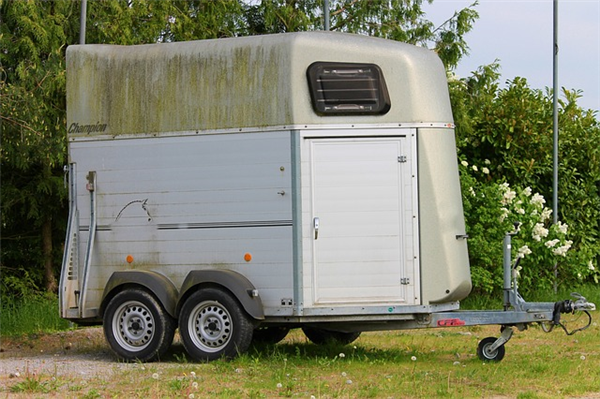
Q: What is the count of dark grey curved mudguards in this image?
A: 2